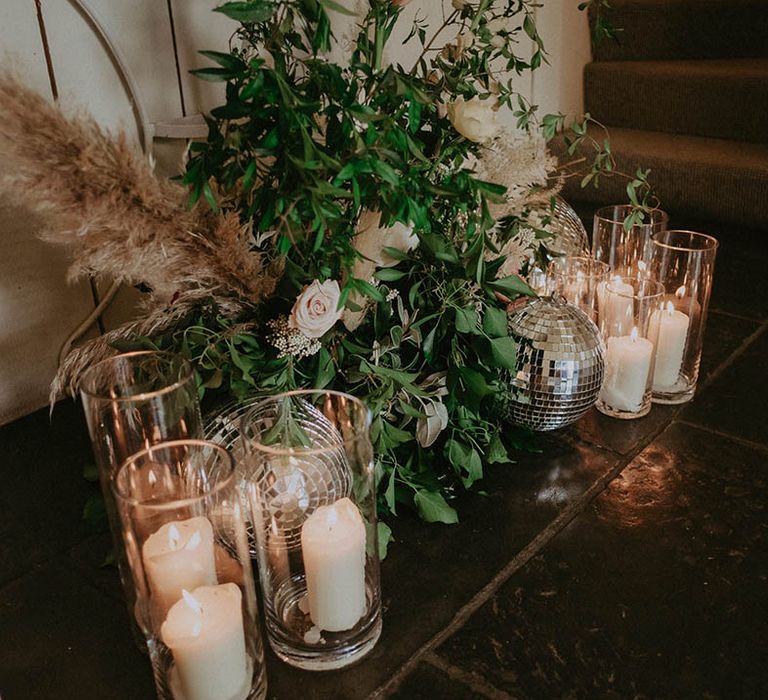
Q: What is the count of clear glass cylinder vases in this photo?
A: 7